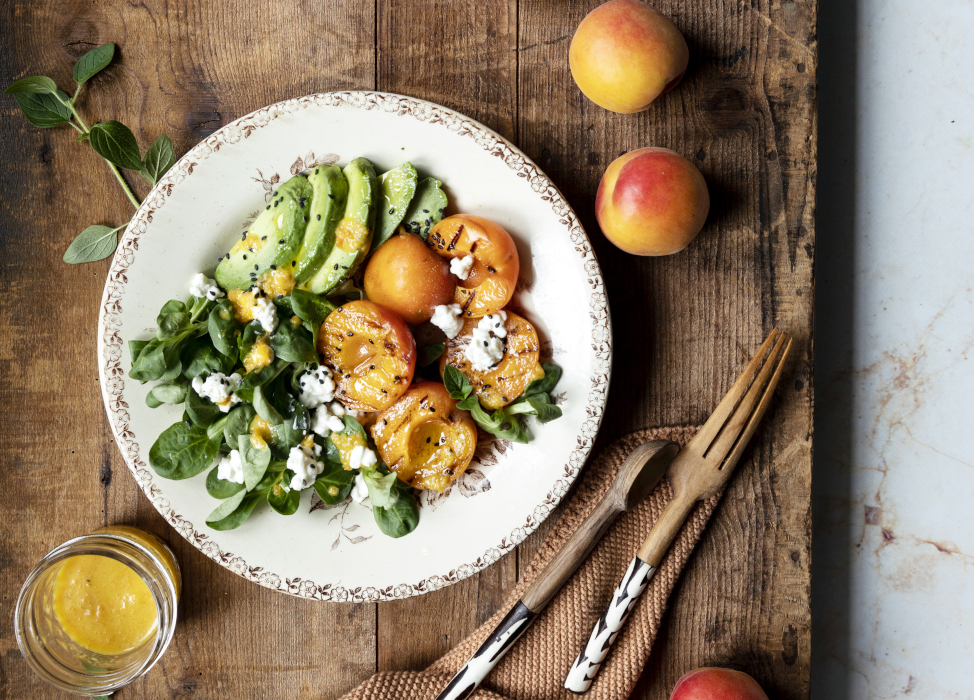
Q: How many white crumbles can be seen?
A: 12